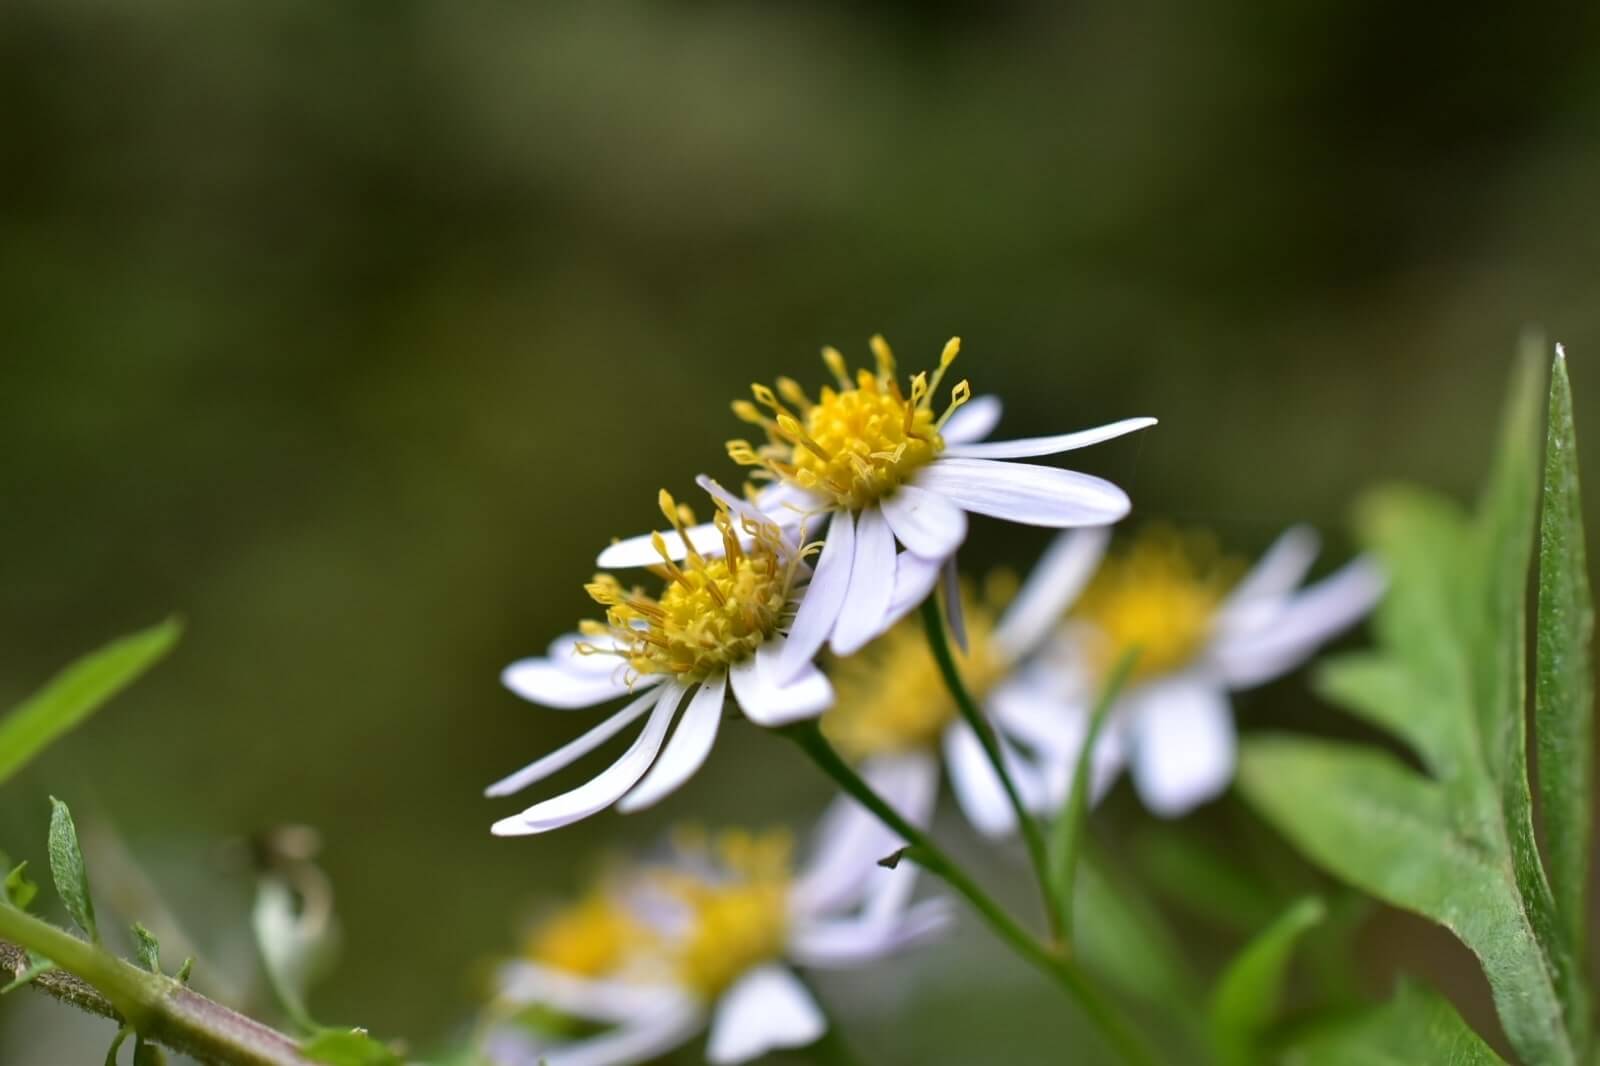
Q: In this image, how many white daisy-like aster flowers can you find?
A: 6